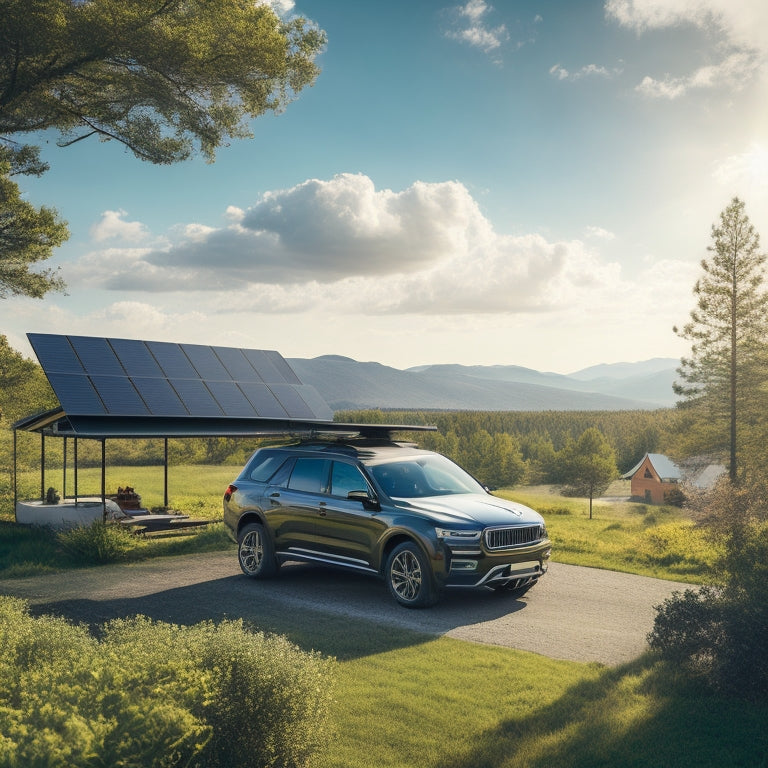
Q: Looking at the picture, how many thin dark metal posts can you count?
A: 6